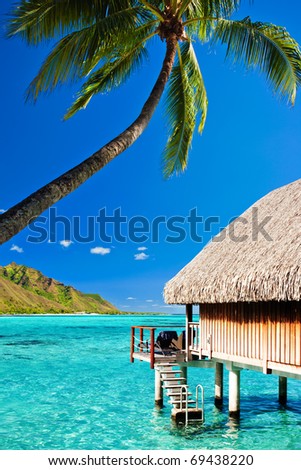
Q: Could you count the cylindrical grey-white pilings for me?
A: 5